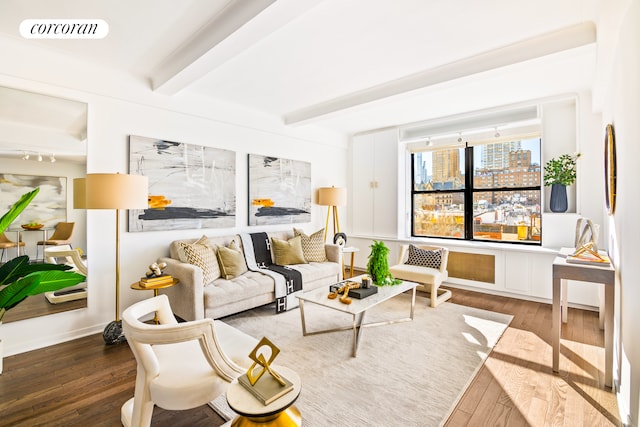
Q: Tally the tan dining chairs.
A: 2